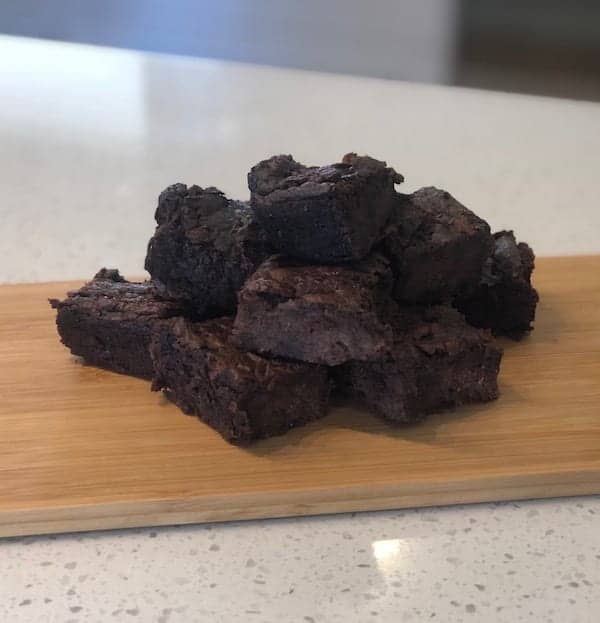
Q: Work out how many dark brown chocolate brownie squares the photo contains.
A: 8